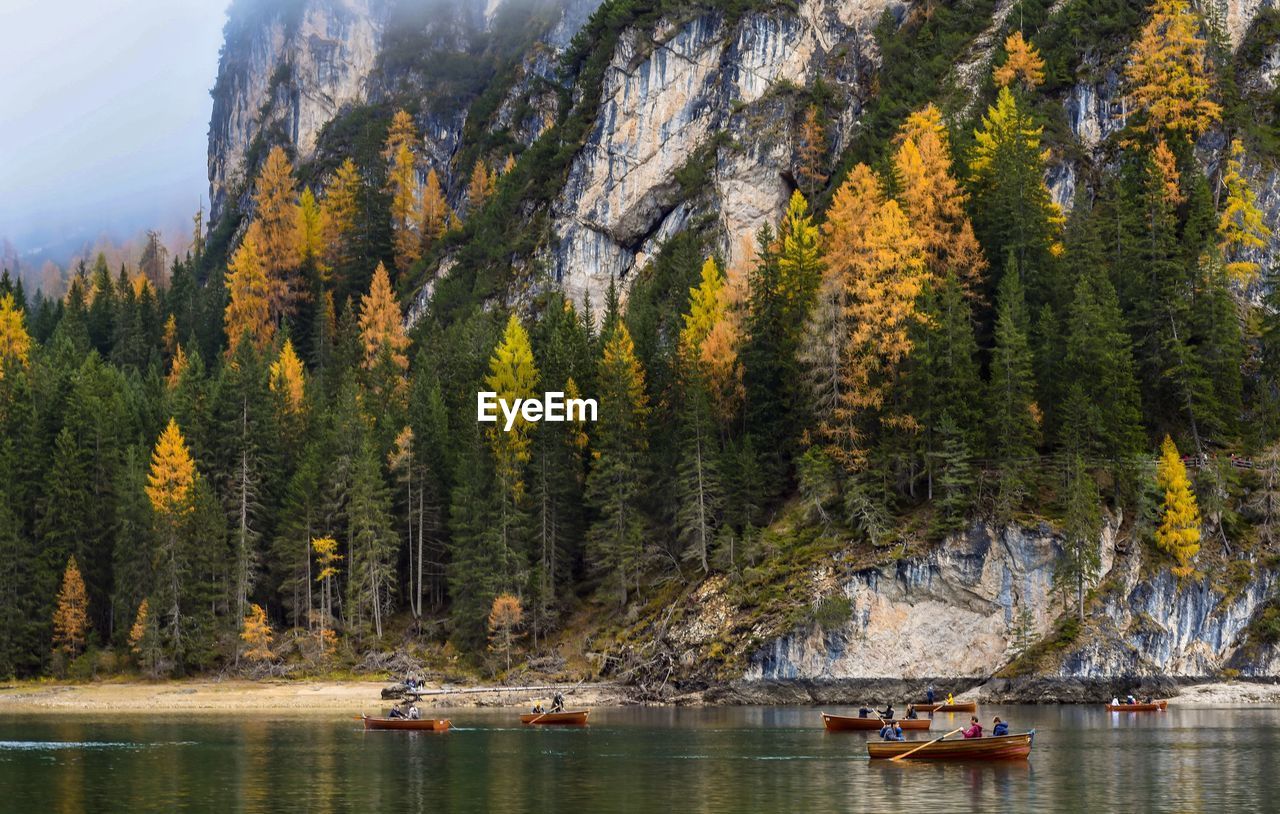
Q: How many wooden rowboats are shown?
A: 6